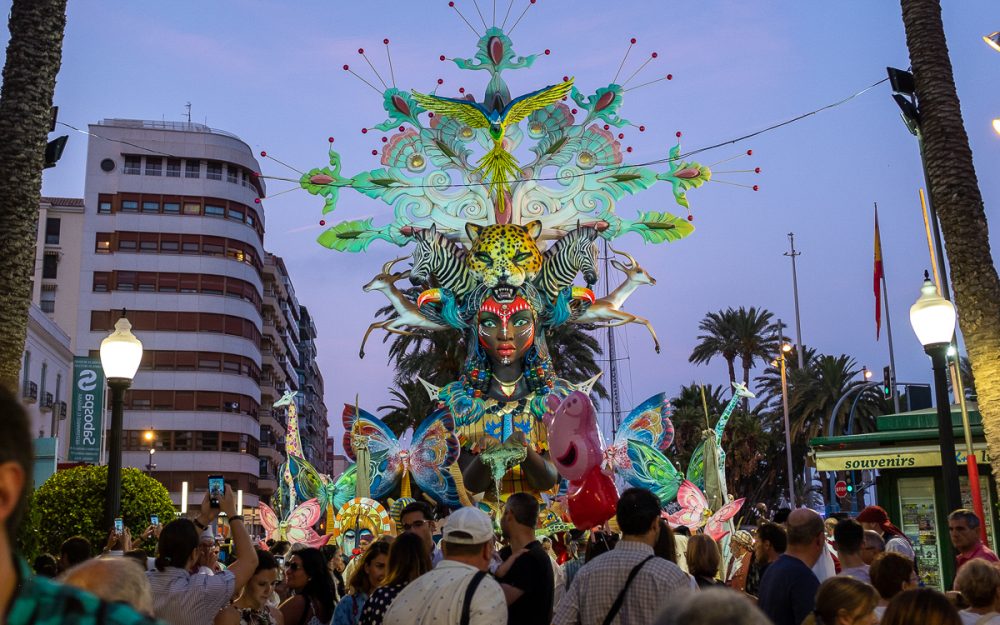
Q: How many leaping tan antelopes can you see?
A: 2